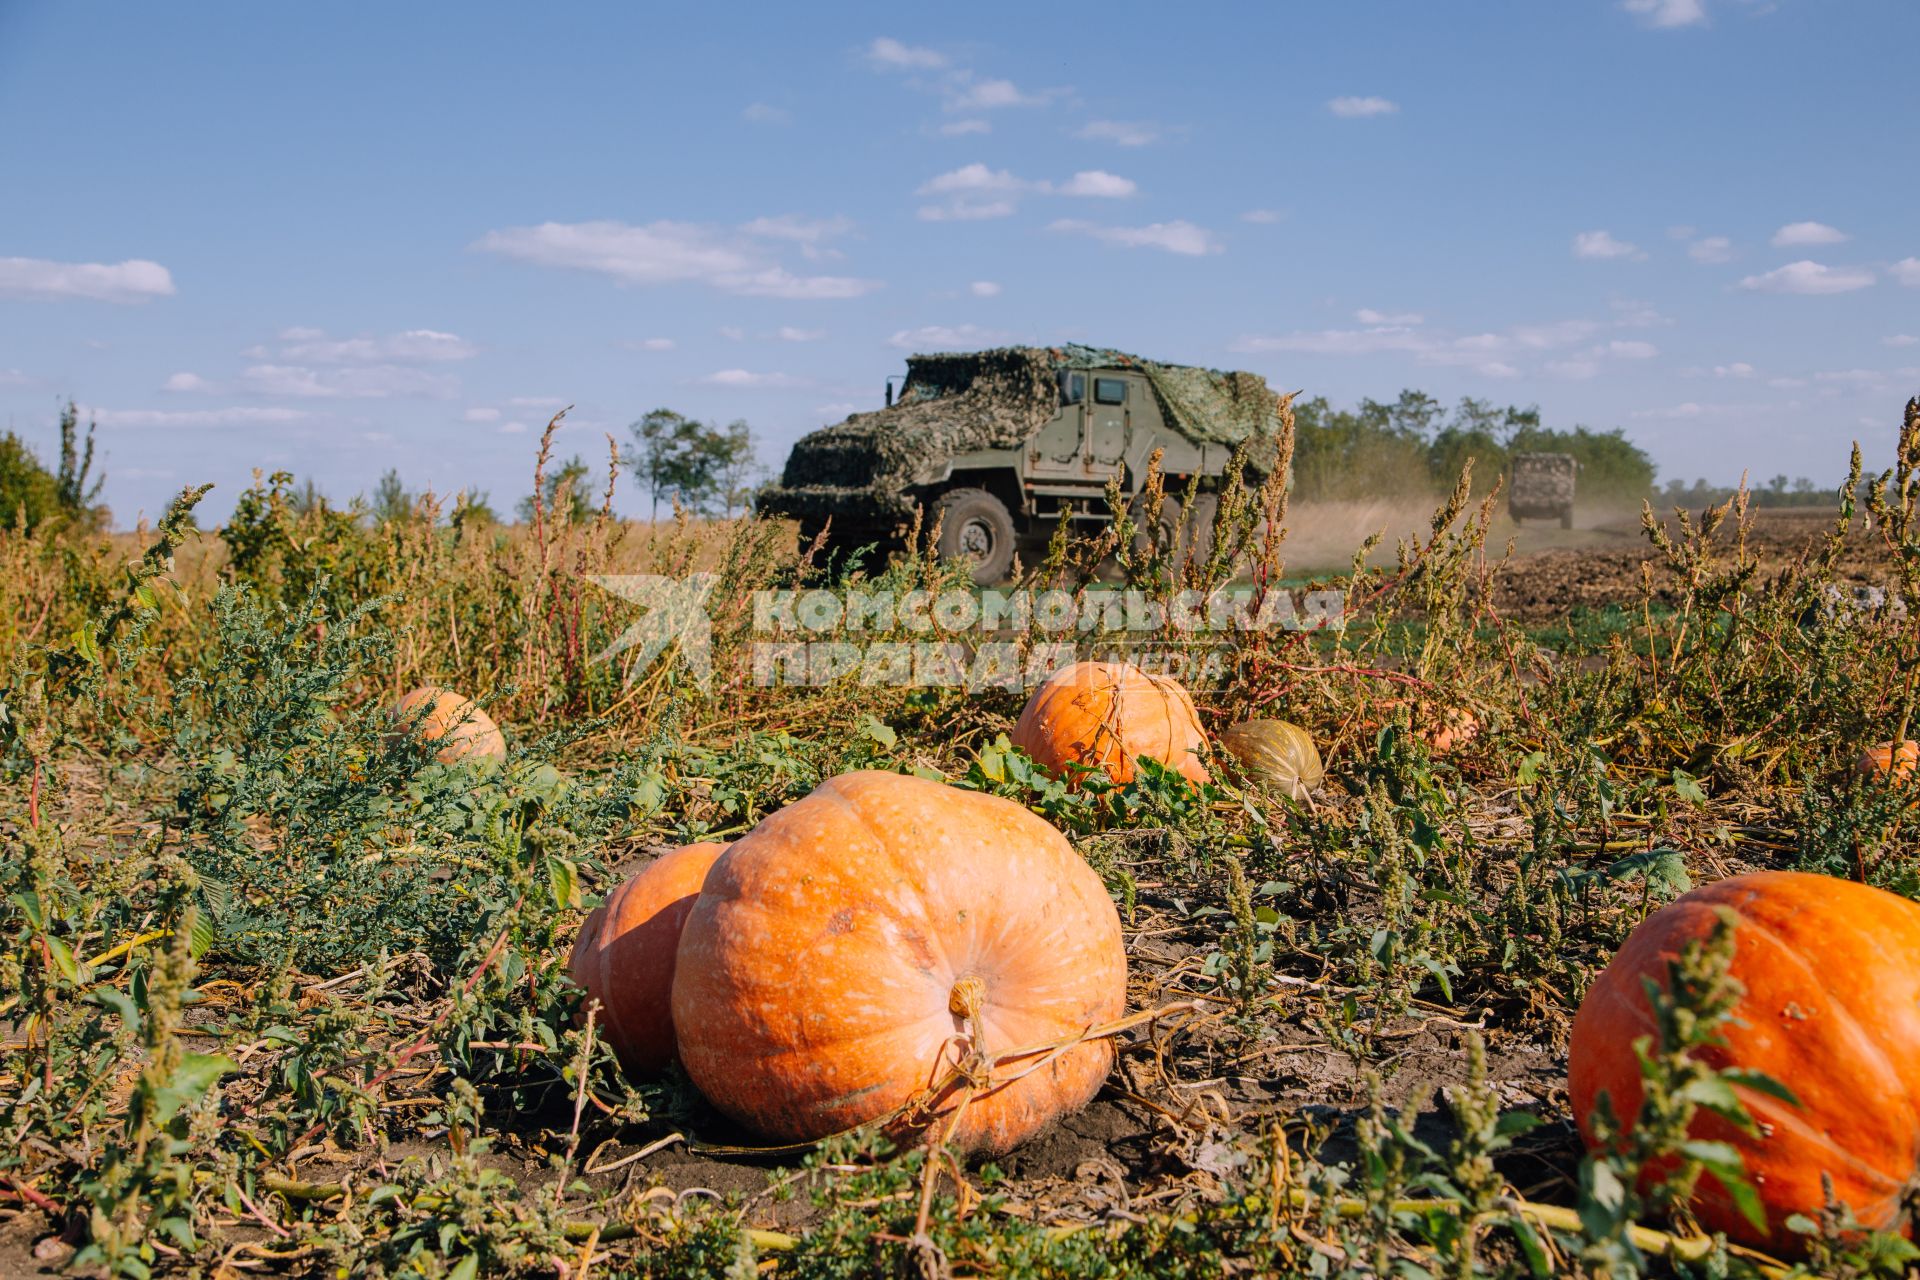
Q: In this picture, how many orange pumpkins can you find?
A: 7